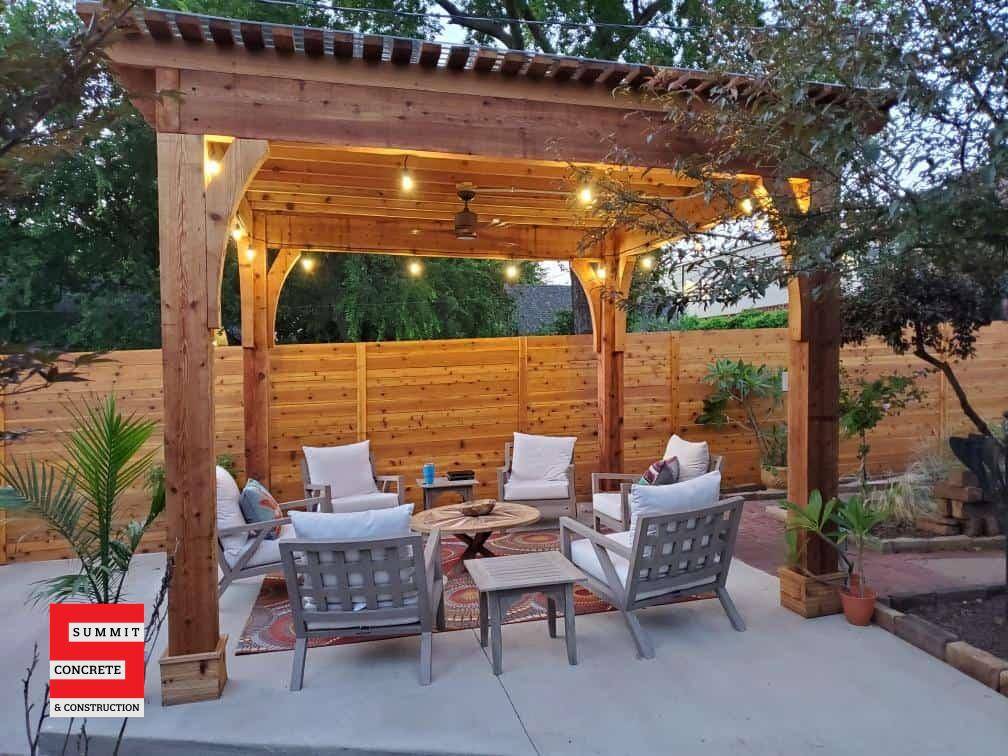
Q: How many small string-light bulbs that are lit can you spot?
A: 11